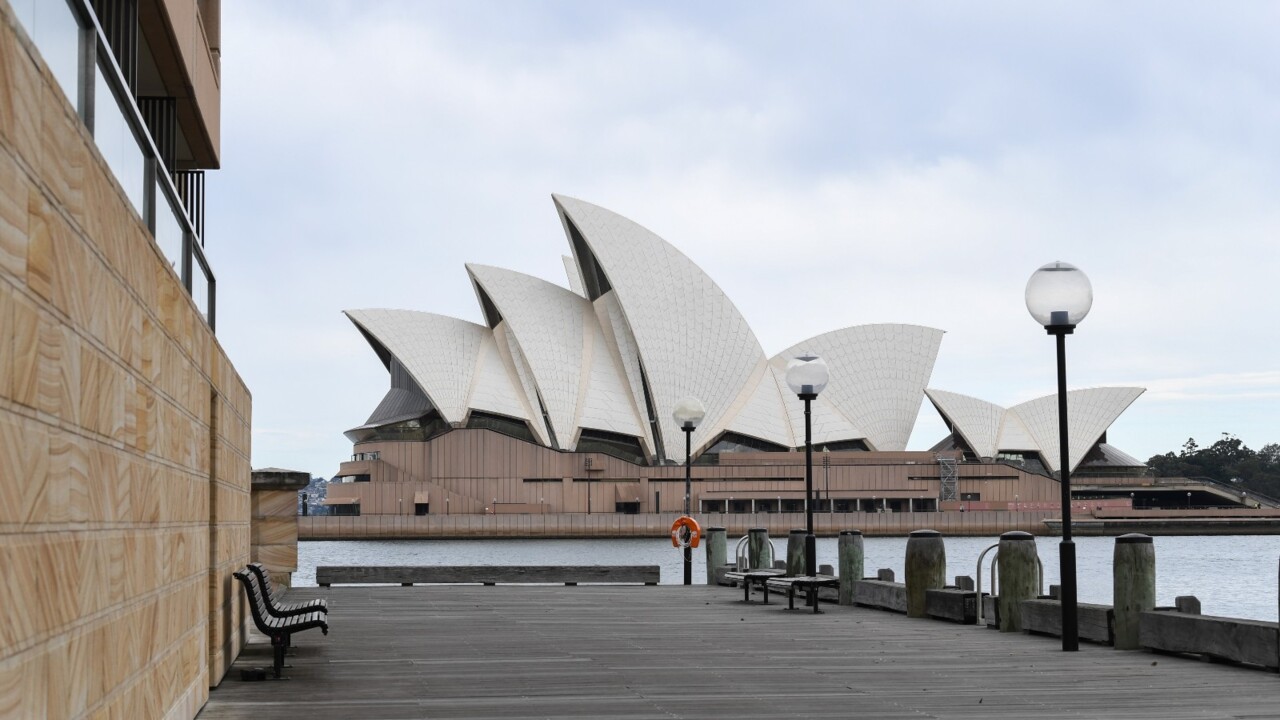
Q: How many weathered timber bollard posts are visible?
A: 7